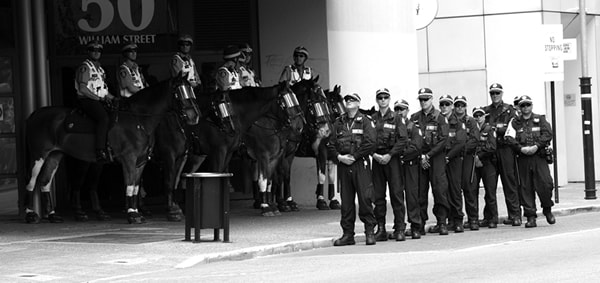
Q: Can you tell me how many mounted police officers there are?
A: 6